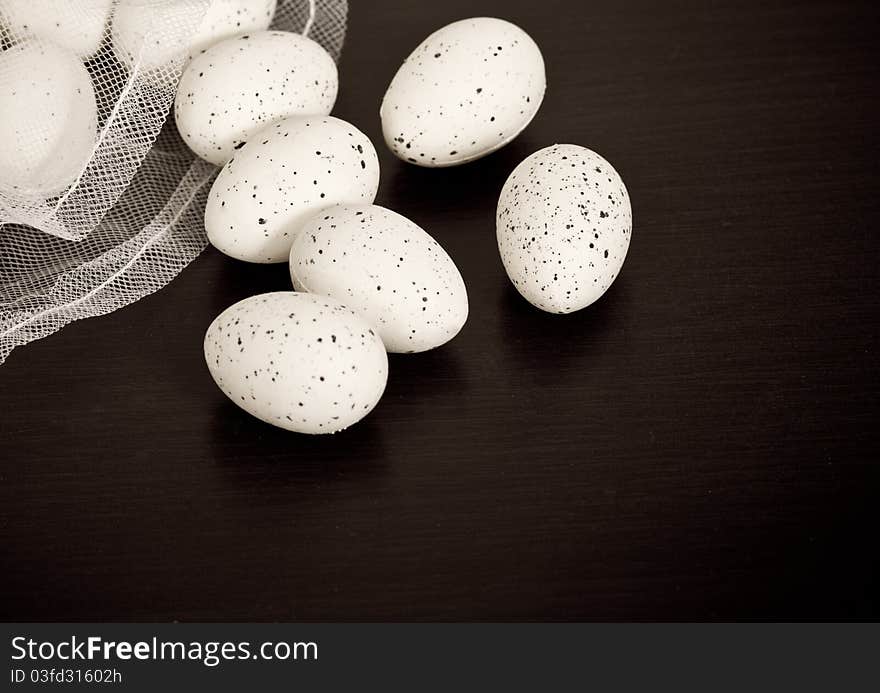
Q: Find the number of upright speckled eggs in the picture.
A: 1